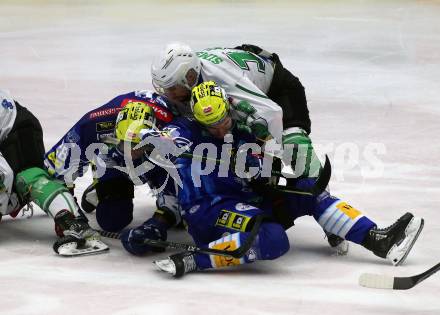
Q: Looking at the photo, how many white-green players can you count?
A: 2